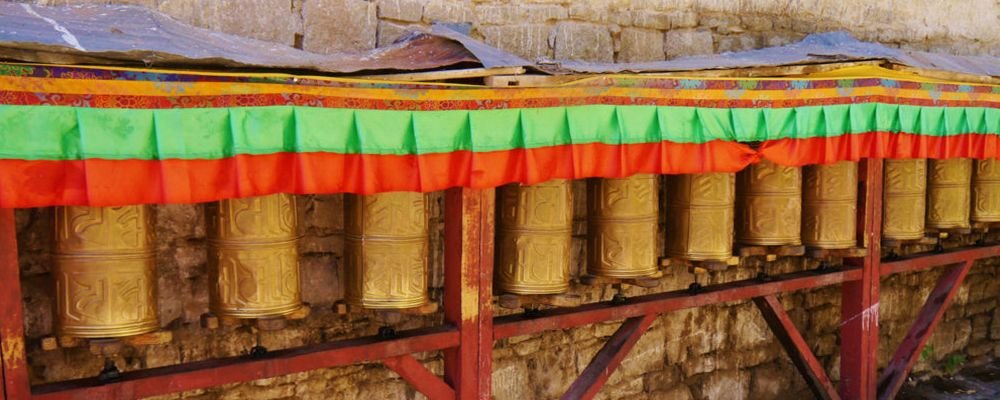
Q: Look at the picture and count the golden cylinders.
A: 11